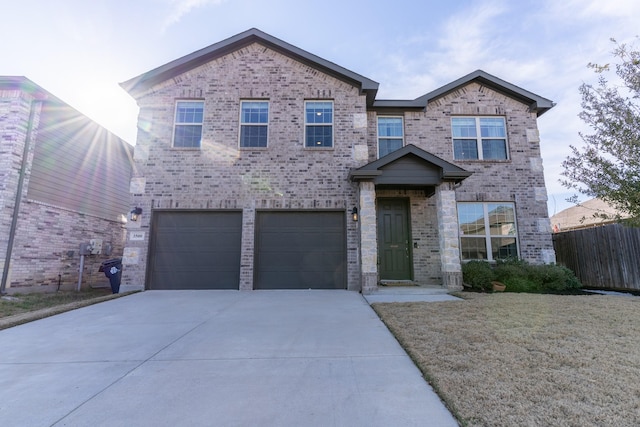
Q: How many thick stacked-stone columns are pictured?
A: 2